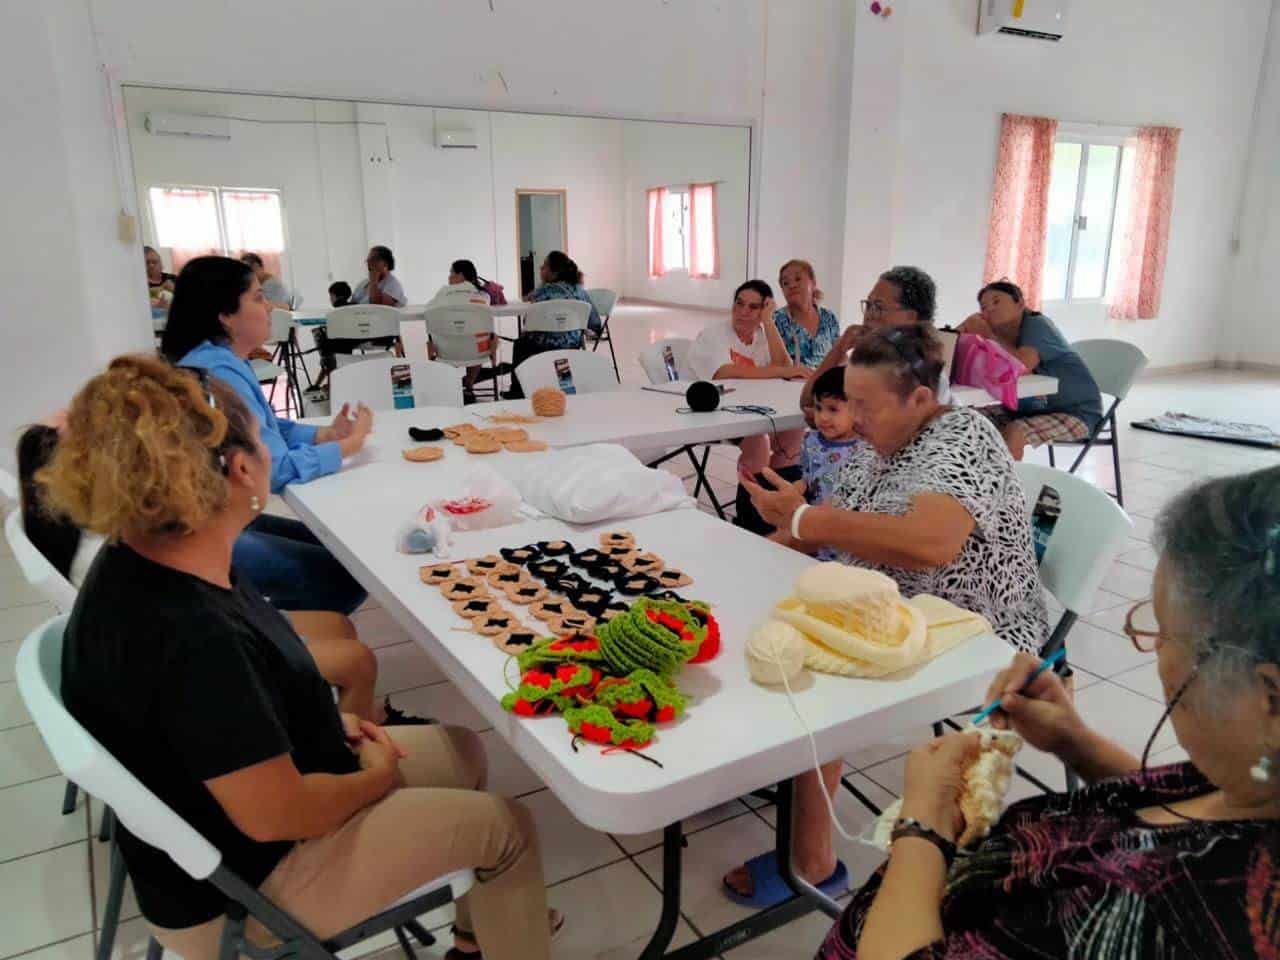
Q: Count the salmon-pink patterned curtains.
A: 2